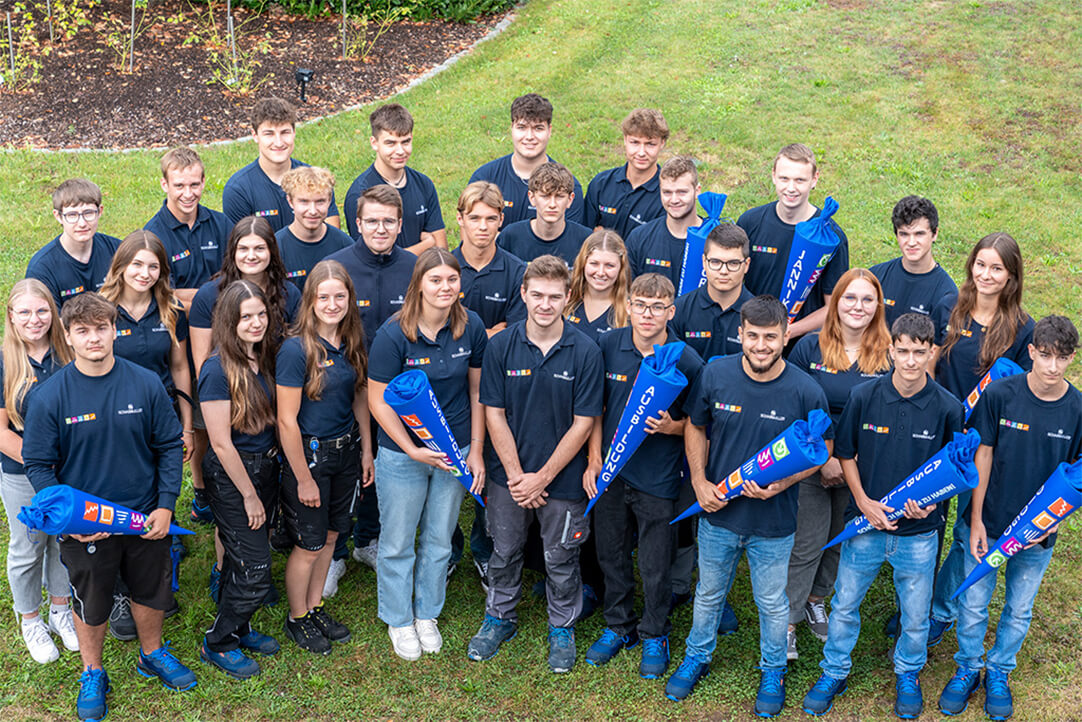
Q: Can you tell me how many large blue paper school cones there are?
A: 9